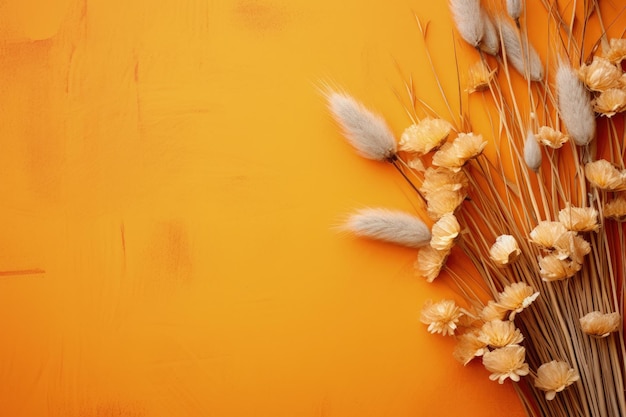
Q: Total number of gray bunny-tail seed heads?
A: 8